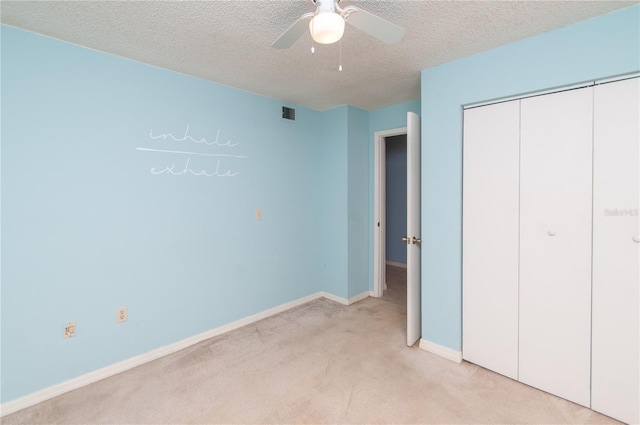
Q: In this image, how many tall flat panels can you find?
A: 3